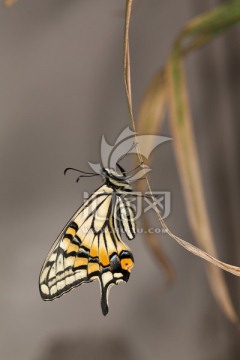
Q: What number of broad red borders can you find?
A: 0